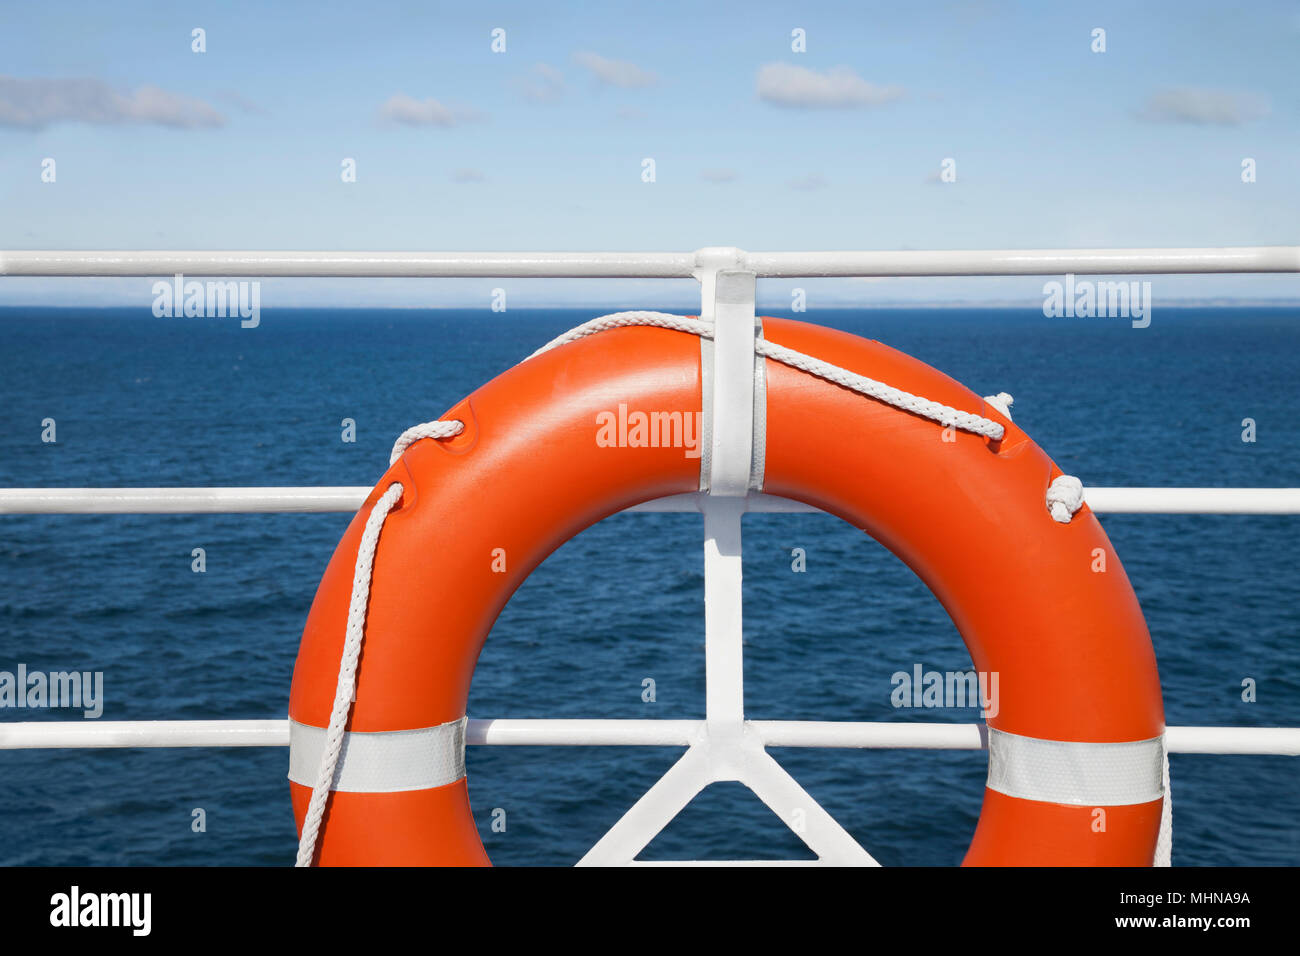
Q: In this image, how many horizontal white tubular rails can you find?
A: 3